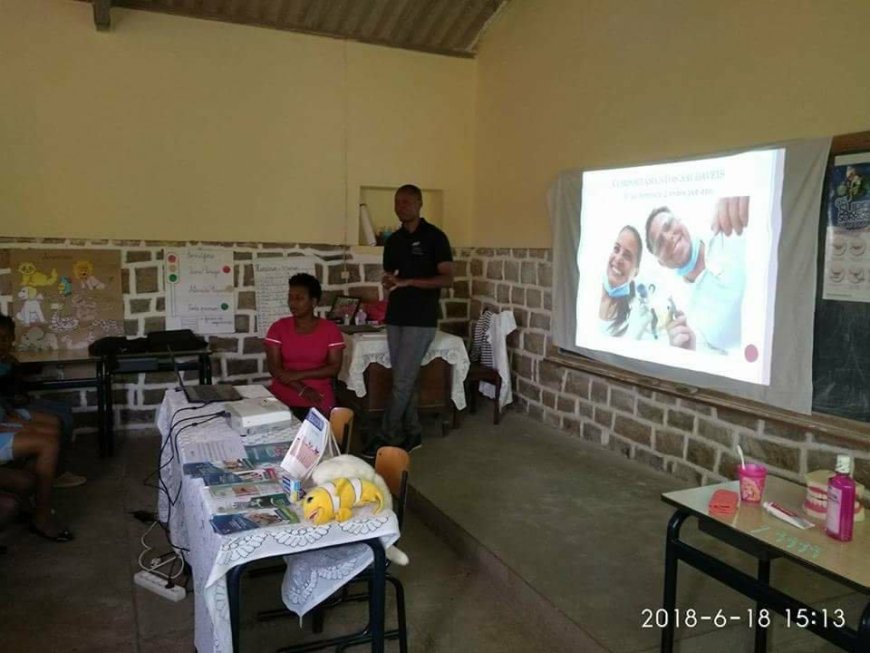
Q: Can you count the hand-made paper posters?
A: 3